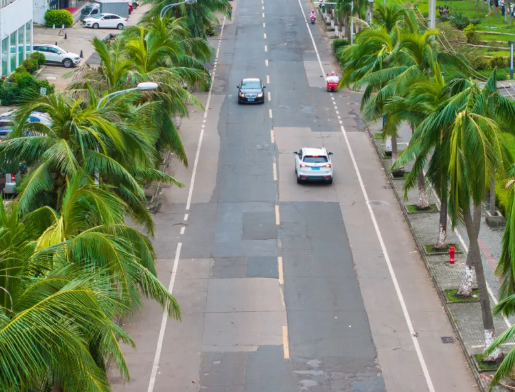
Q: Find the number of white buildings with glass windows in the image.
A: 1